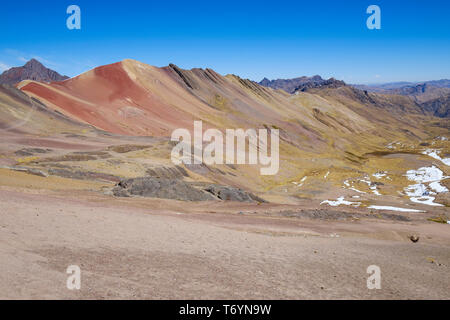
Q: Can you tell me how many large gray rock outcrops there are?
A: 2